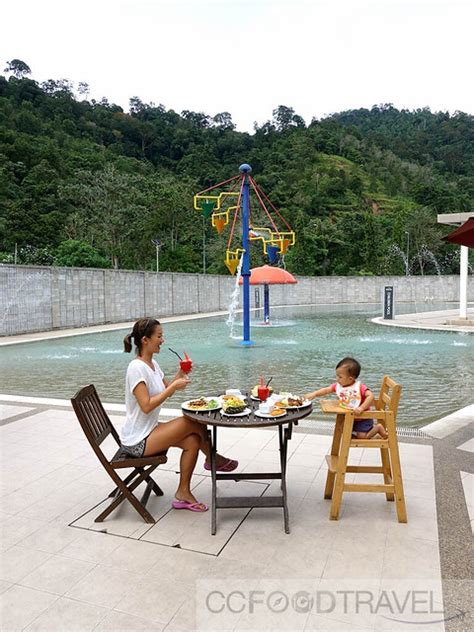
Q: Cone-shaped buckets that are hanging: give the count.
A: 5